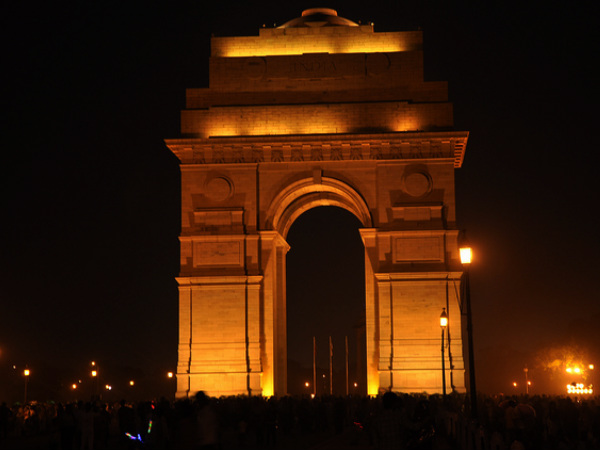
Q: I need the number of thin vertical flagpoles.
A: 3